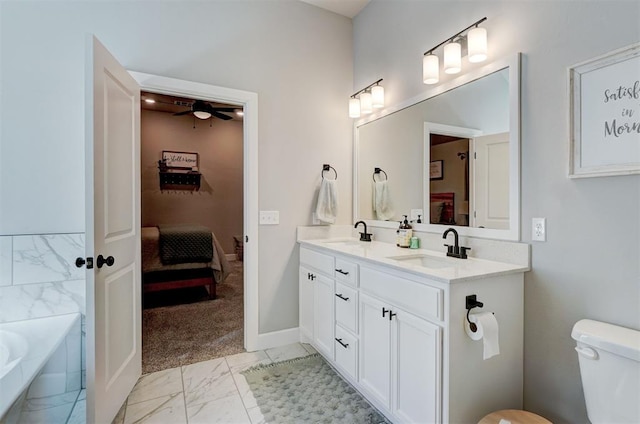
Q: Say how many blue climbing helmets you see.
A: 0